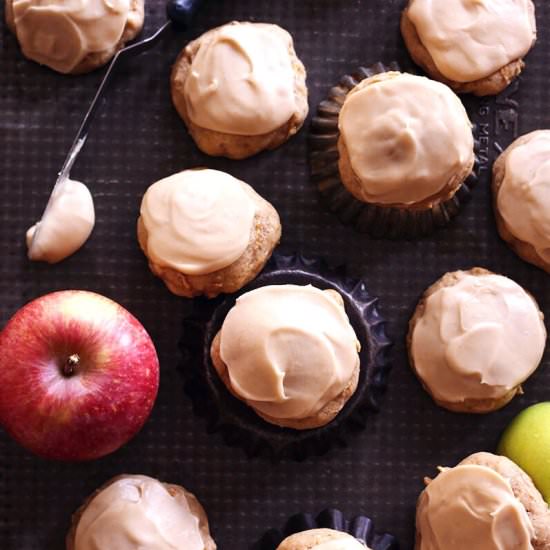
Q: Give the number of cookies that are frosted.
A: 11